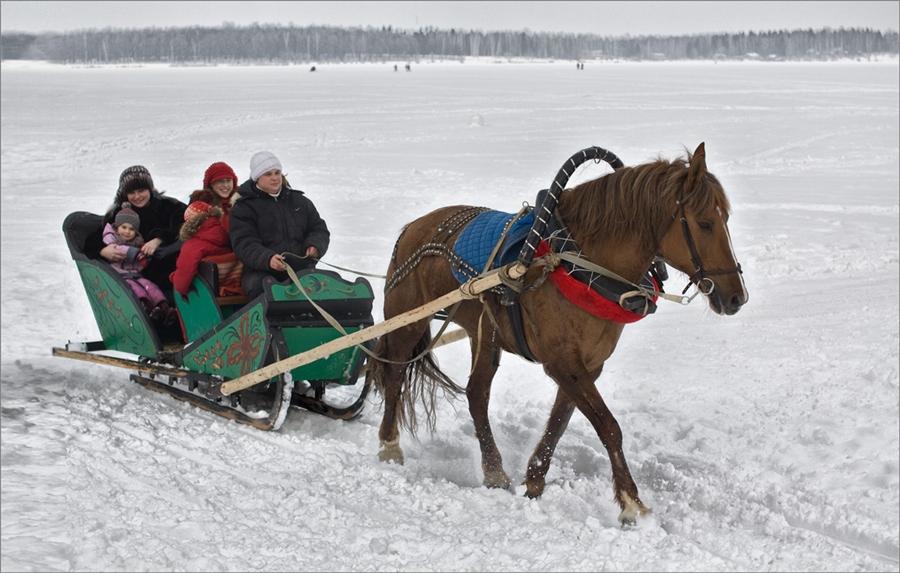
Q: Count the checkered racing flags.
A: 0